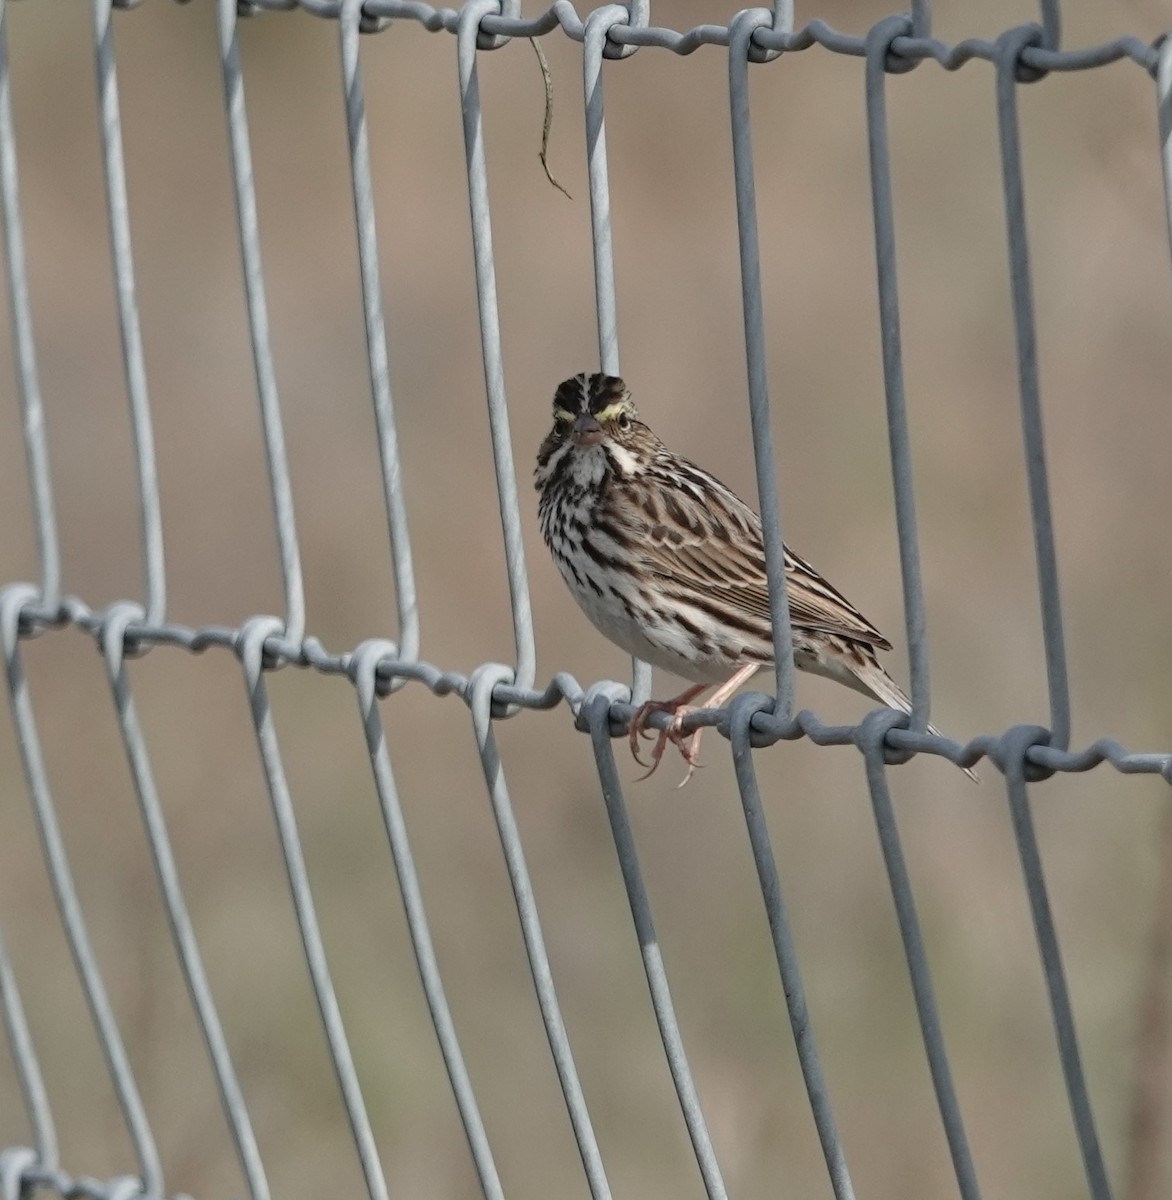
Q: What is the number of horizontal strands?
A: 3